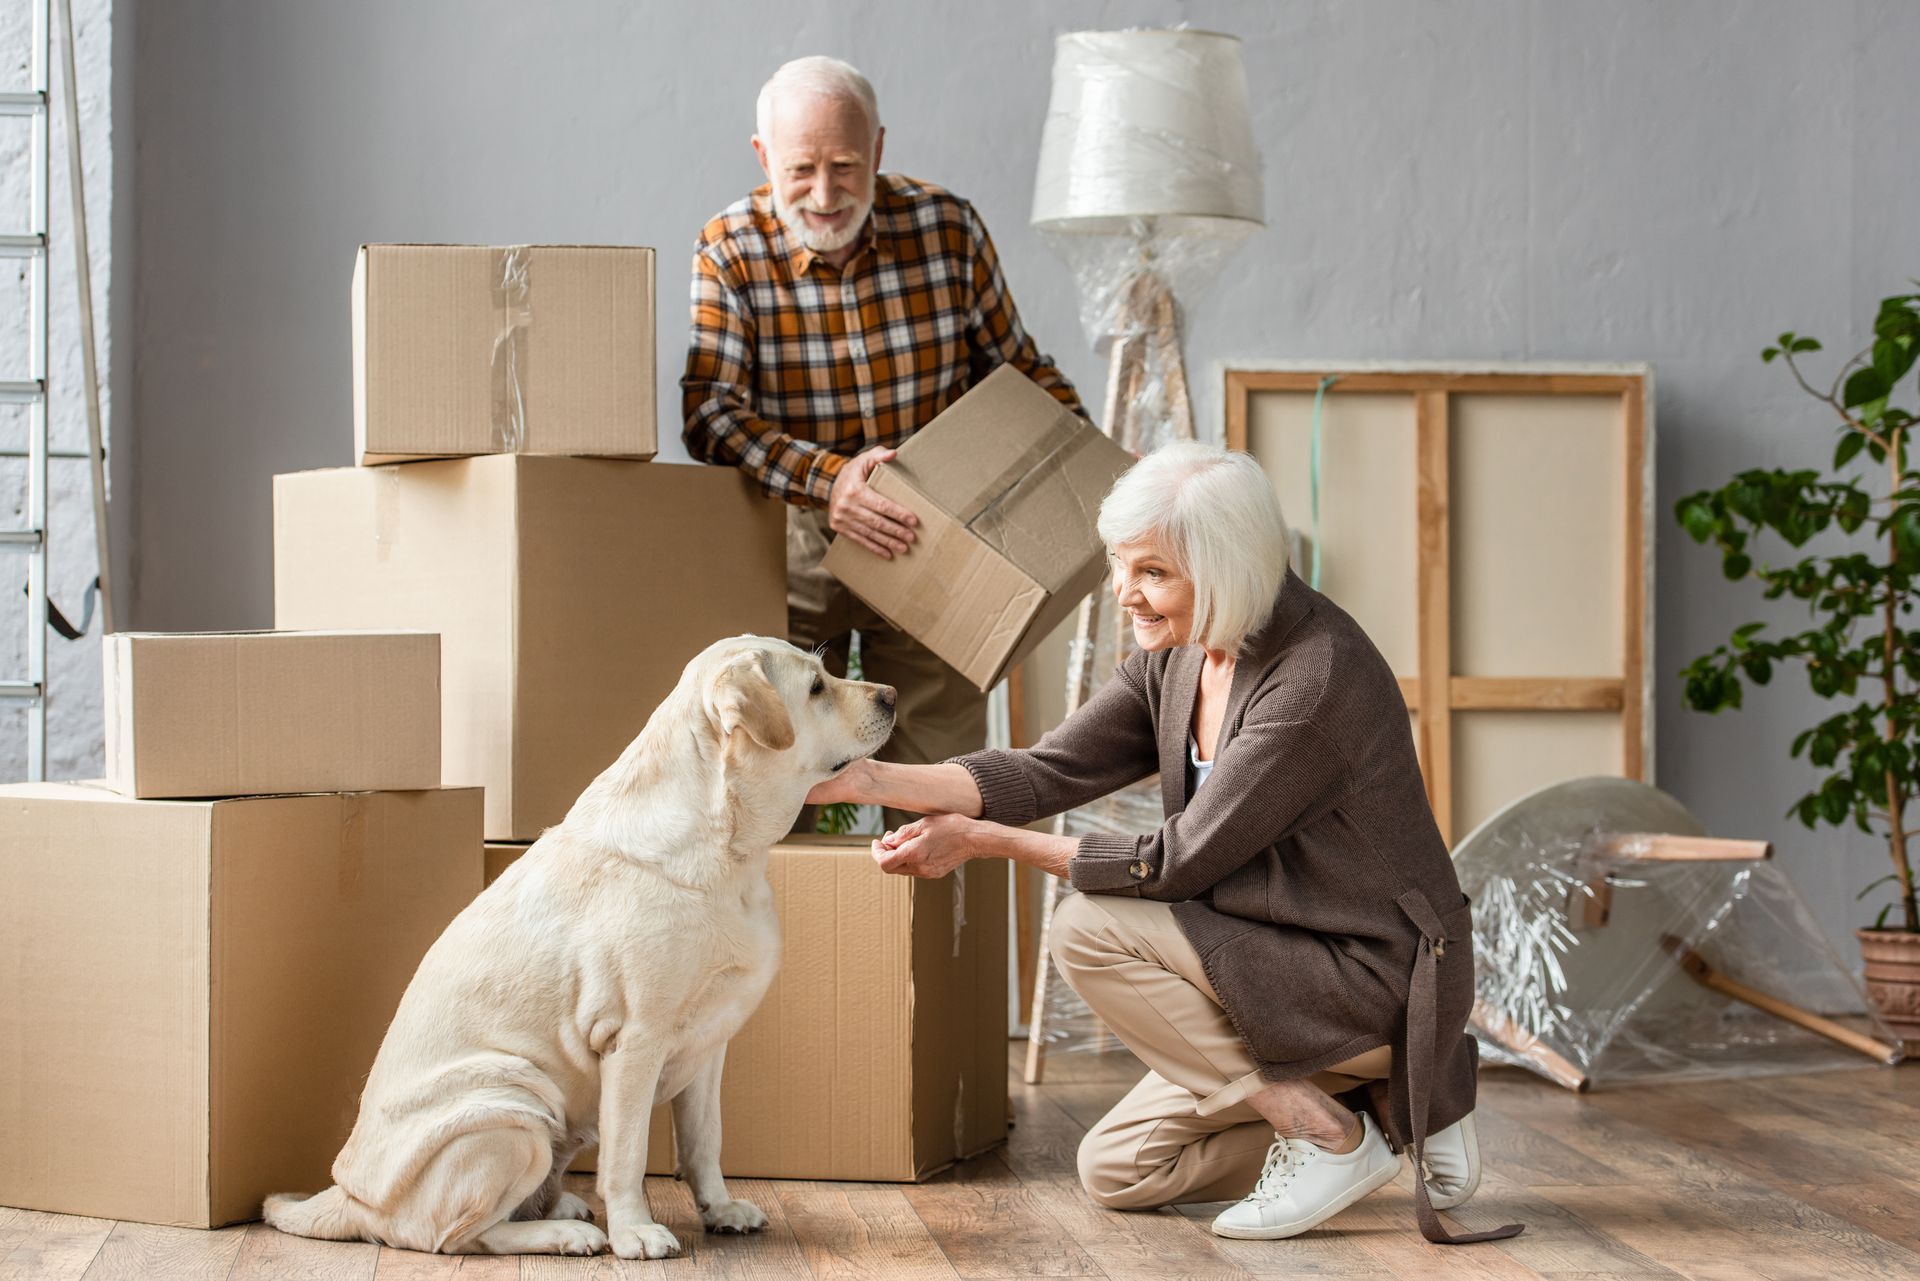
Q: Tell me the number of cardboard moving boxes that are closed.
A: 6